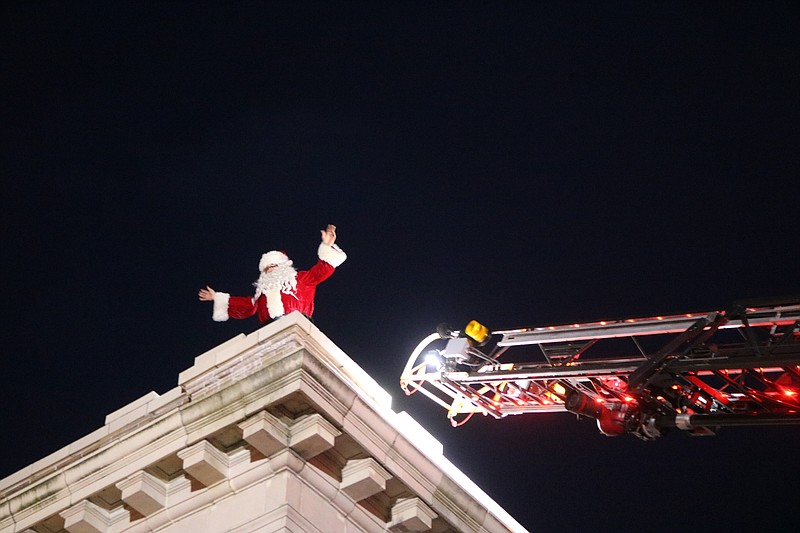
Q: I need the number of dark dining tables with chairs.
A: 0